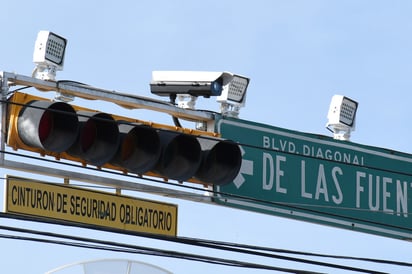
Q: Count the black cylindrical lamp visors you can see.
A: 5